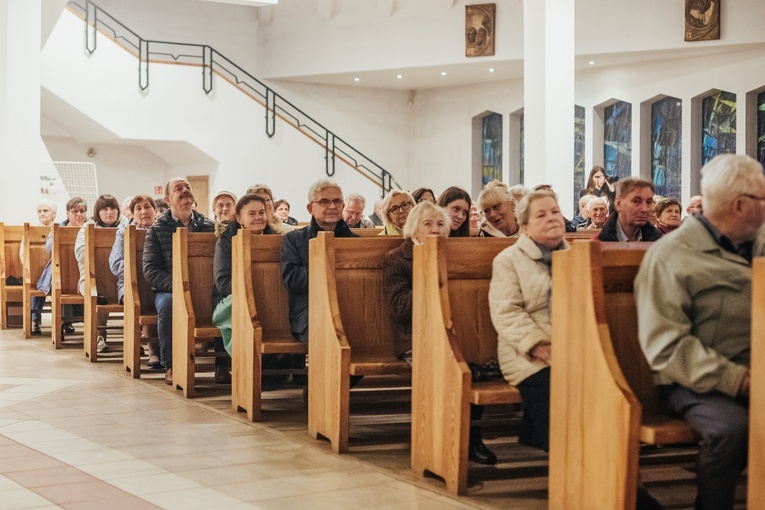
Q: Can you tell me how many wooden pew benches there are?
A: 11